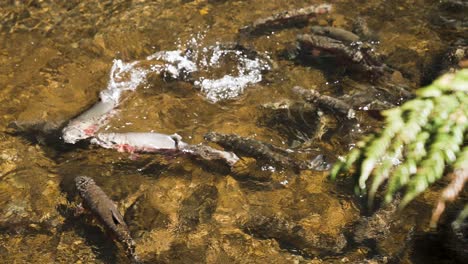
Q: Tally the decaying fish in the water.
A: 2